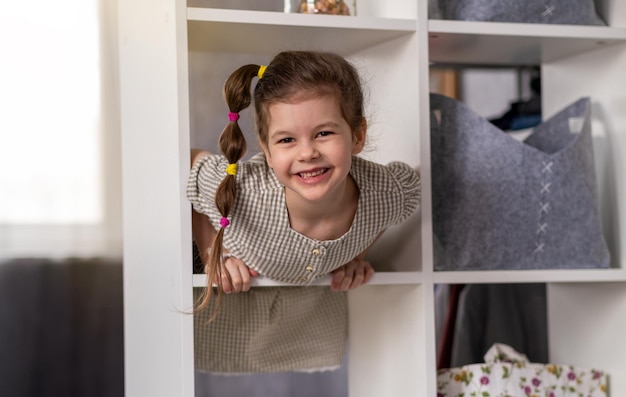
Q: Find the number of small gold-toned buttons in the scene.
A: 3